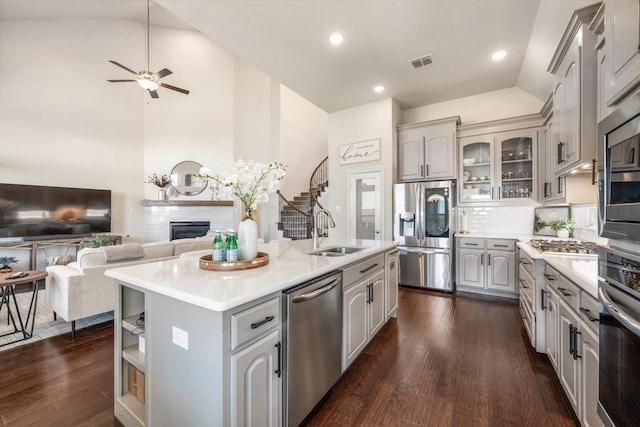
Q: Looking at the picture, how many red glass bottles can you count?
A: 0